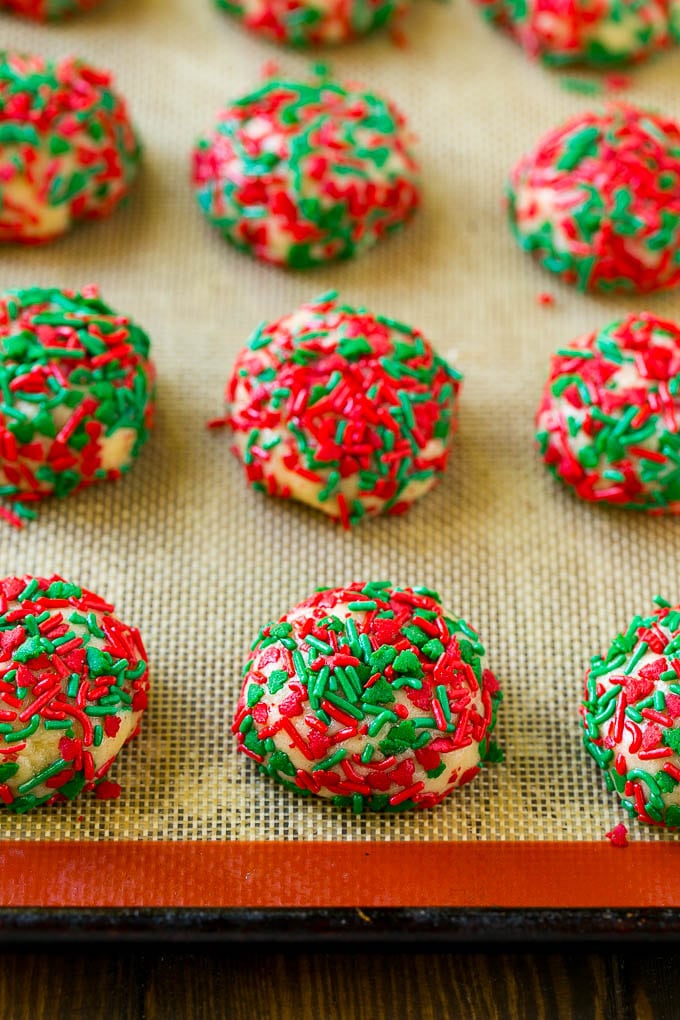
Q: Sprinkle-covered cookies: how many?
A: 12